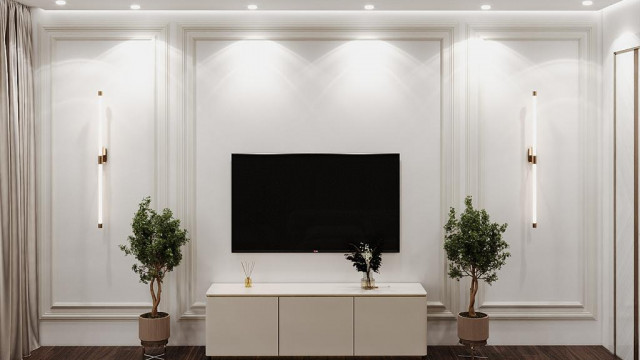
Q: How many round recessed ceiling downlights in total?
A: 6